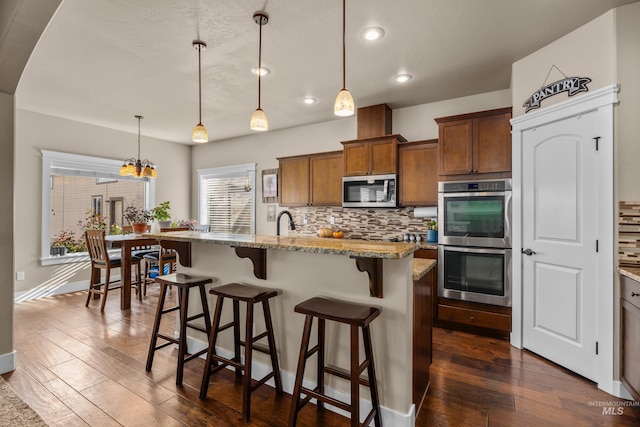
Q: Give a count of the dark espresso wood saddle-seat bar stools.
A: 3